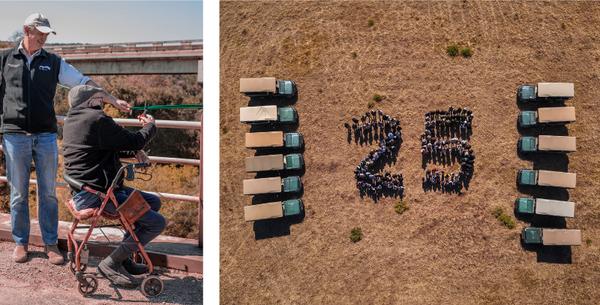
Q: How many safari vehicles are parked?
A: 12